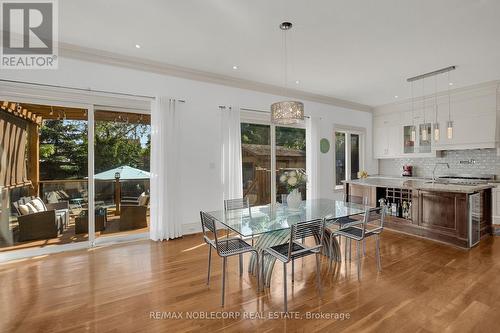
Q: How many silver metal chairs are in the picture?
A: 5